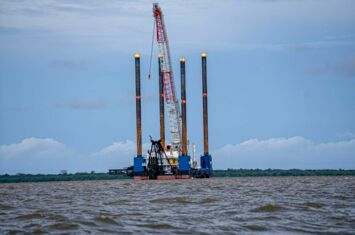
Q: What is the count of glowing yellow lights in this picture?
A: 4